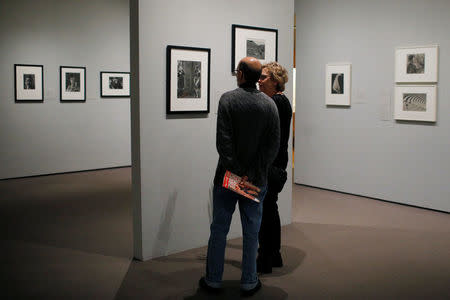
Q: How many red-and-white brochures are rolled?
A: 1